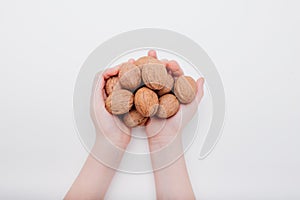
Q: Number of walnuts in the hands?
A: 10